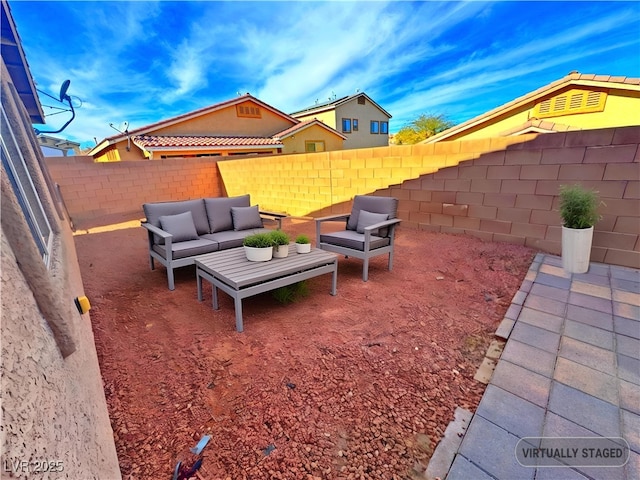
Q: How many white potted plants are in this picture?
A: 4